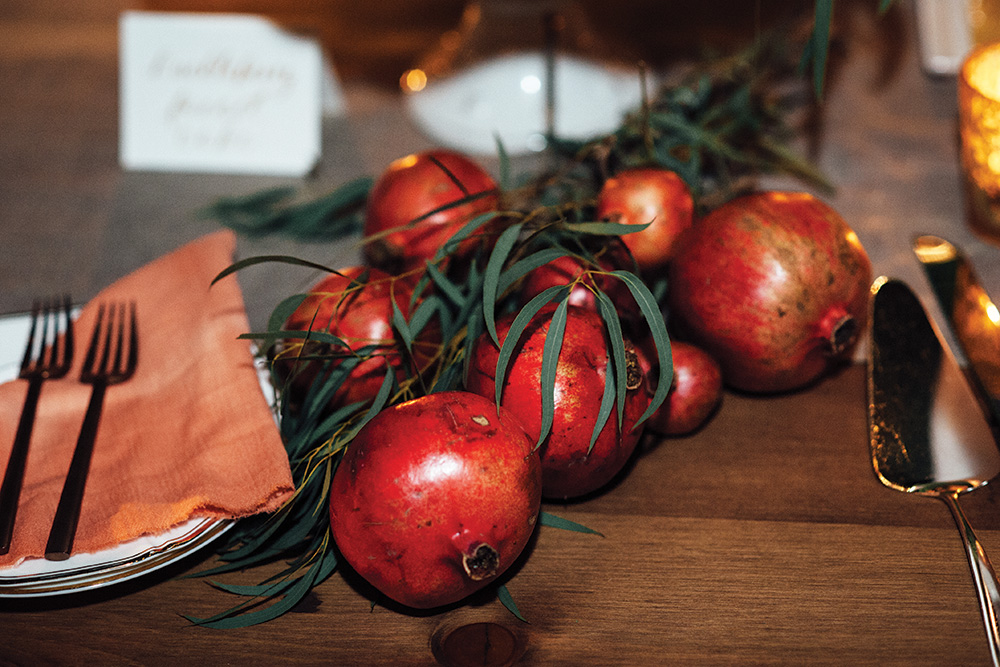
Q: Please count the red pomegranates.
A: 8